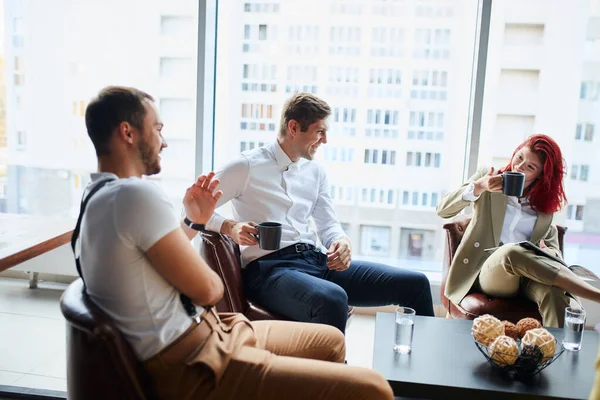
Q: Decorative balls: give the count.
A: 6